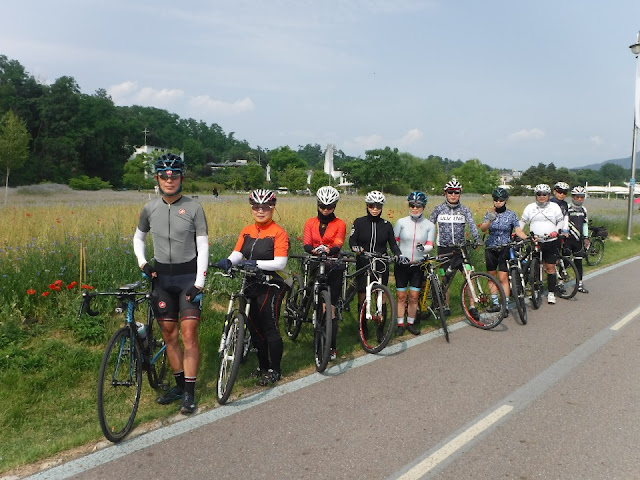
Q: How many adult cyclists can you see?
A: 10